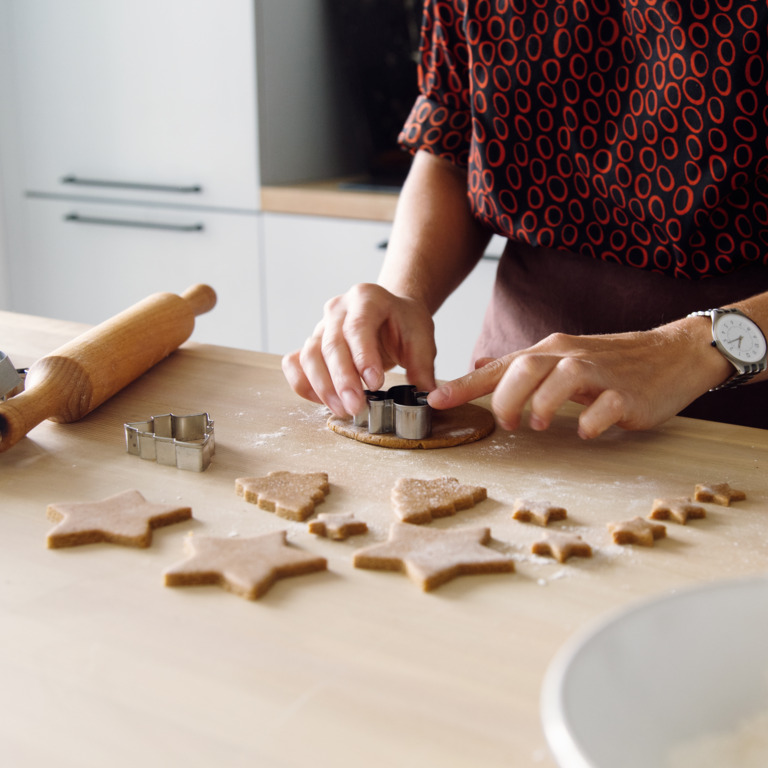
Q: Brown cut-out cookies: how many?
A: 11